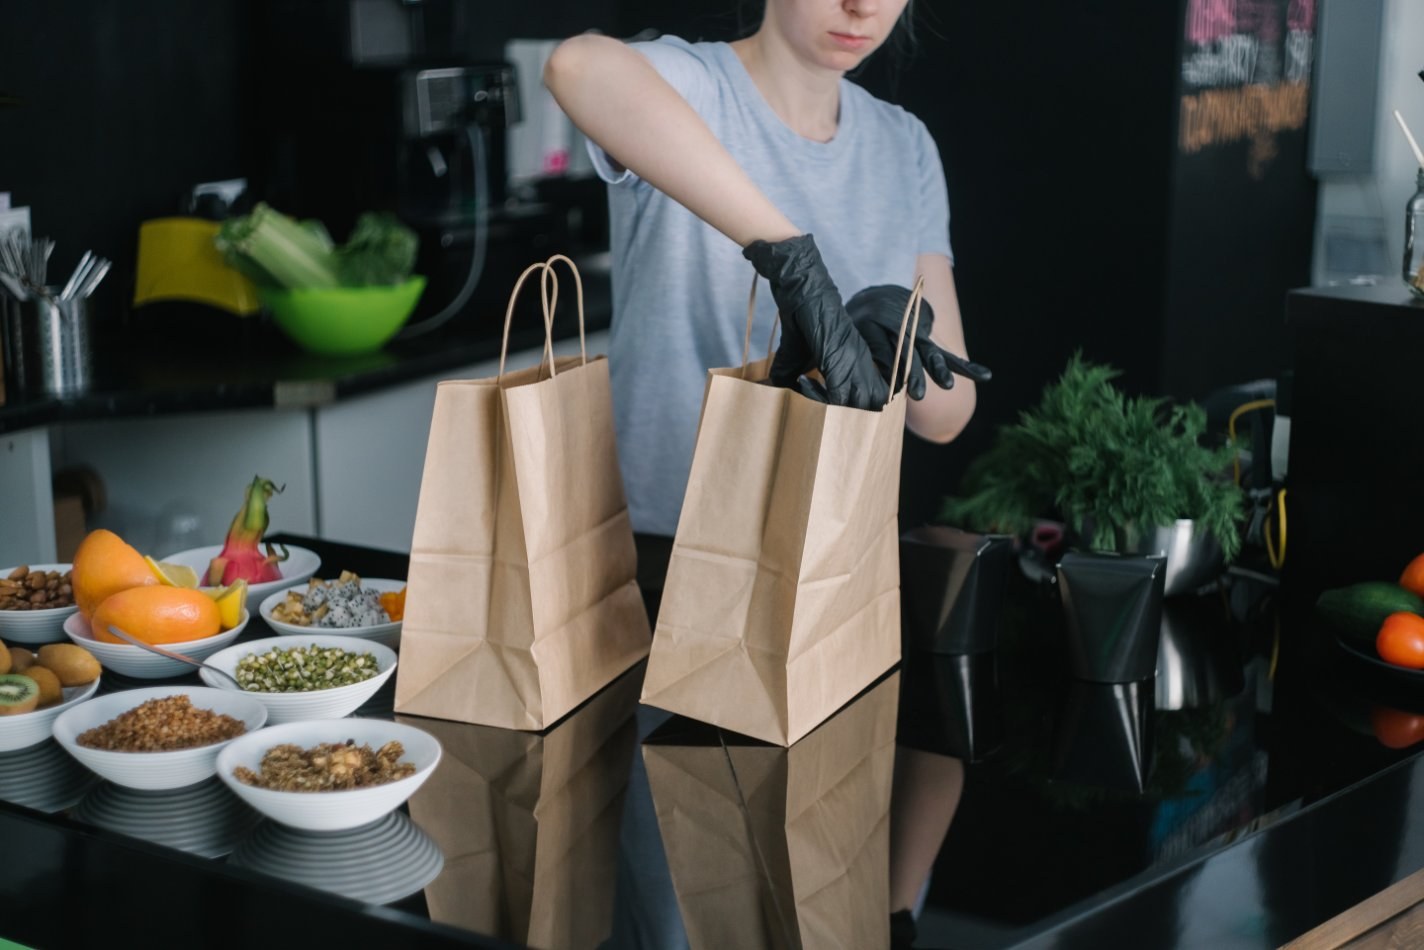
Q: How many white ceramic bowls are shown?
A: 8